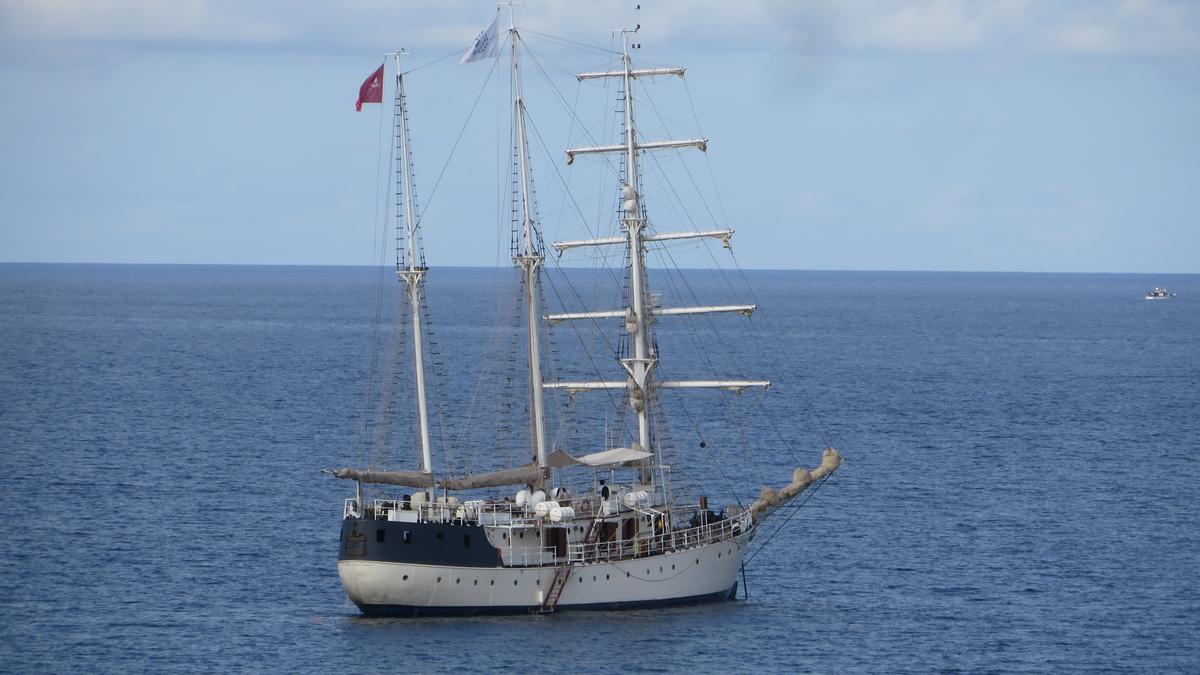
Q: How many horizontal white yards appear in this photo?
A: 5